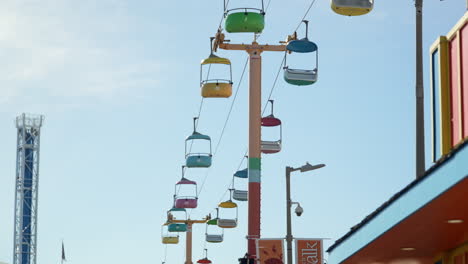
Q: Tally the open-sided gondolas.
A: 13